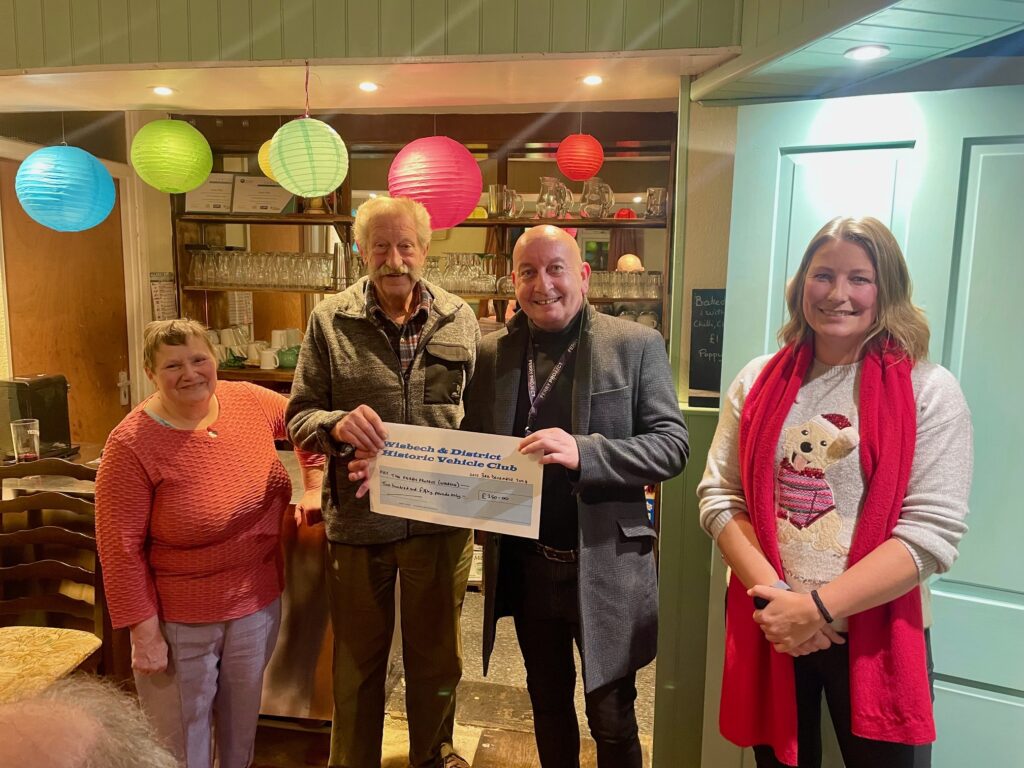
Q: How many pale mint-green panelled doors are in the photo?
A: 1